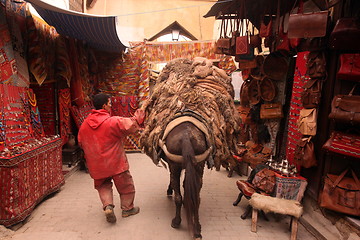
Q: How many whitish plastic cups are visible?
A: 0